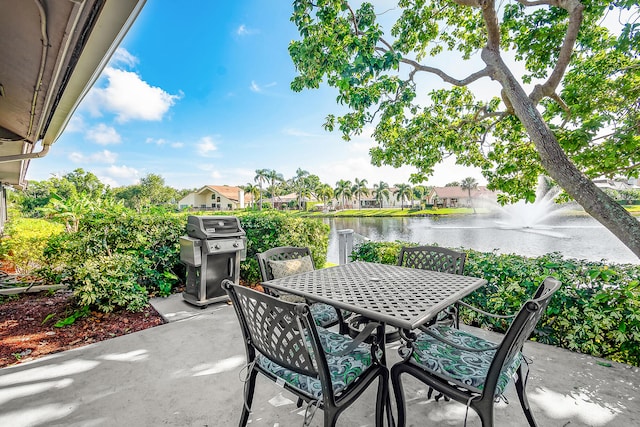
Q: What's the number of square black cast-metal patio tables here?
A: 1